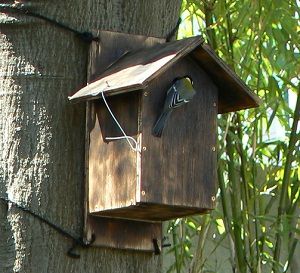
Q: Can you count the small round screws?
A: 6